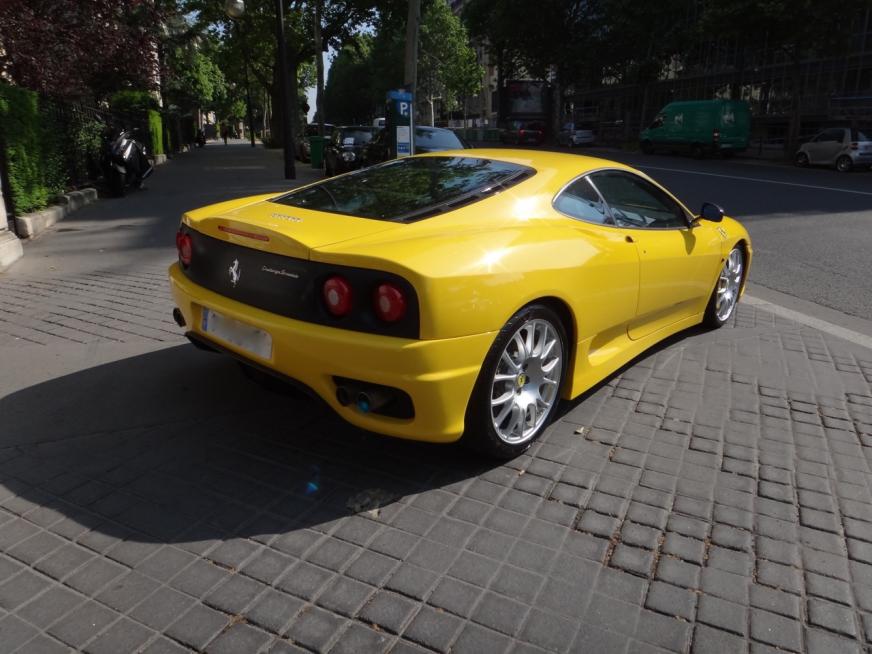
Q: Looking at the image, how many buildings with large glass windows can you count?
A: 1